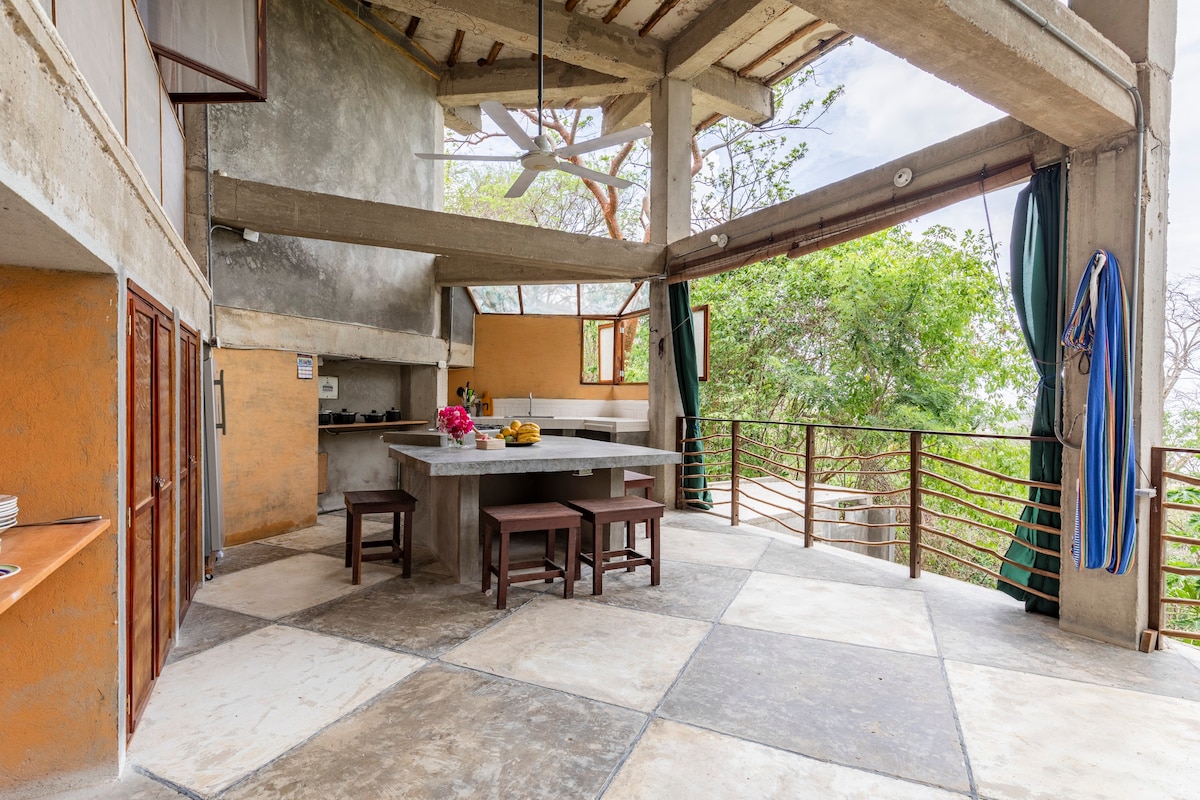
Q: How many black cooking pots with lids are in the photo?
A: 4